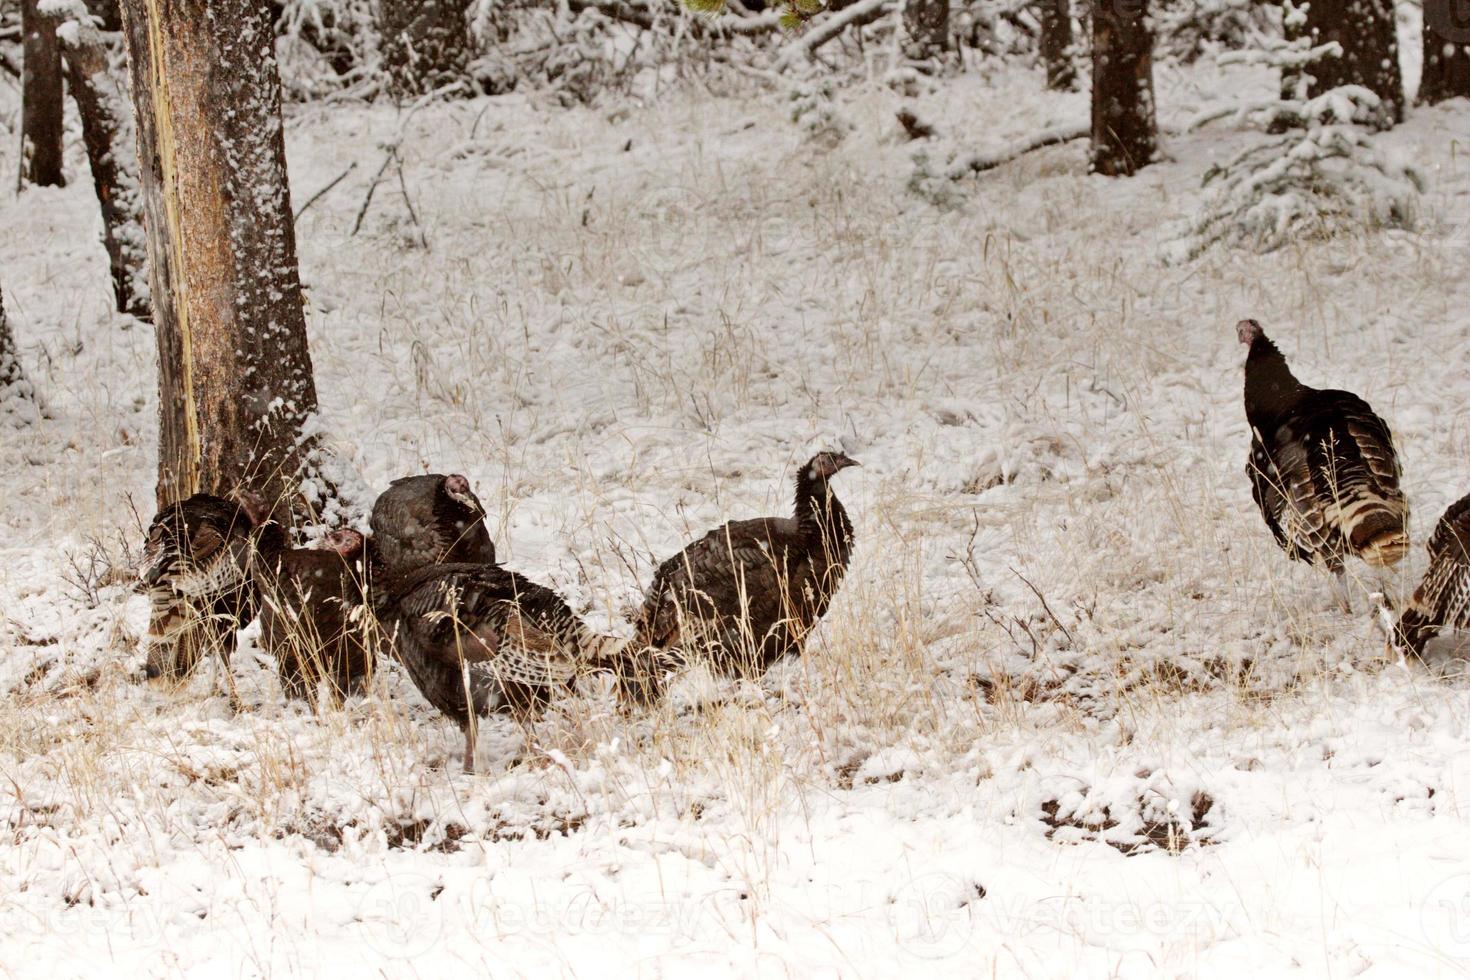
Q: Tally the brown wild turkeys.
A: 7